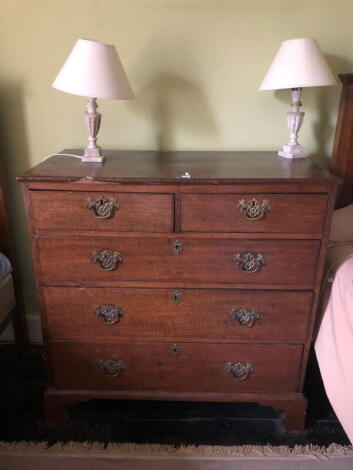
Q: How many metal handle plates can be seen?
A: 8